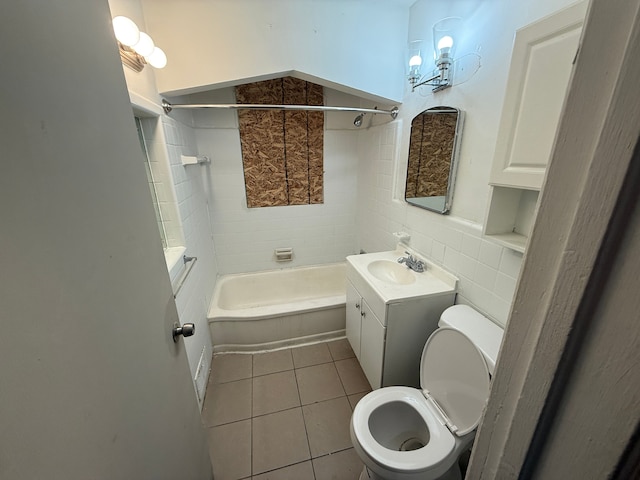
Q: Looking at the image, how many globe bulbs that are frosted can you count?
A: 3